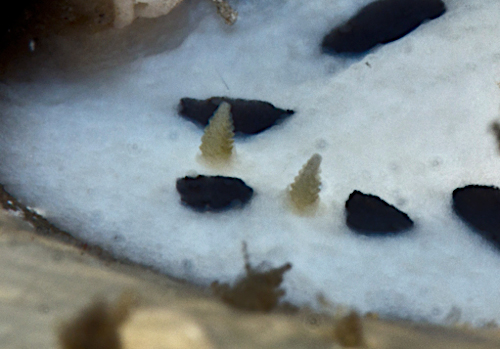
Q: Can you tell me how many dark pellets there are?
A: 5